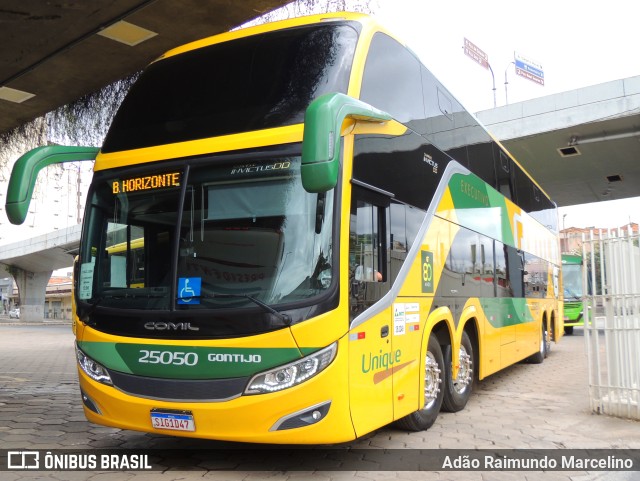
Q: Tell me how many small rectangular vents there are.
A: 2